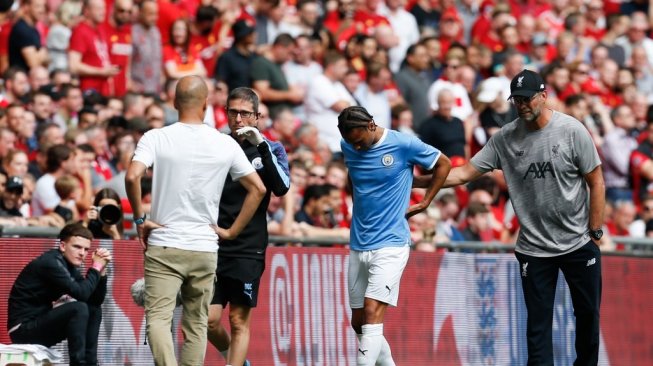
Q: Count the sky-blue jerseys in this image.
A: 1